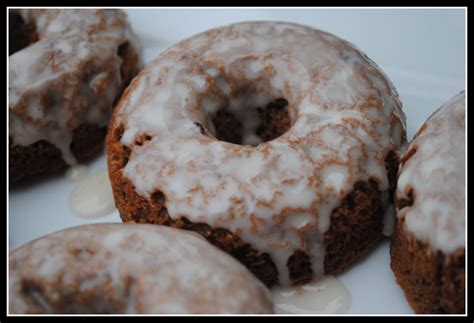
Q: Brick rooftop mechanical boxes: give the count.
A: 0